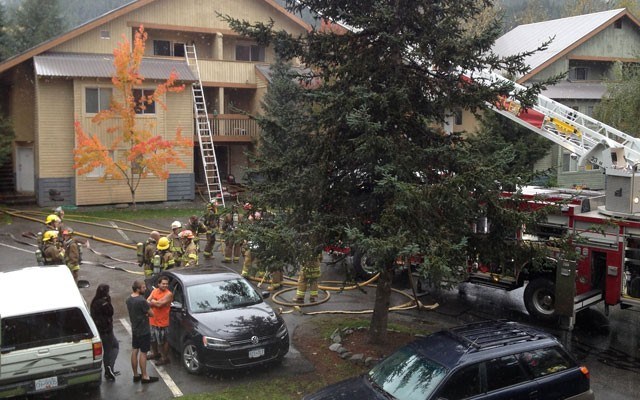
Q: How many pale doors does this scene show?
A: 1